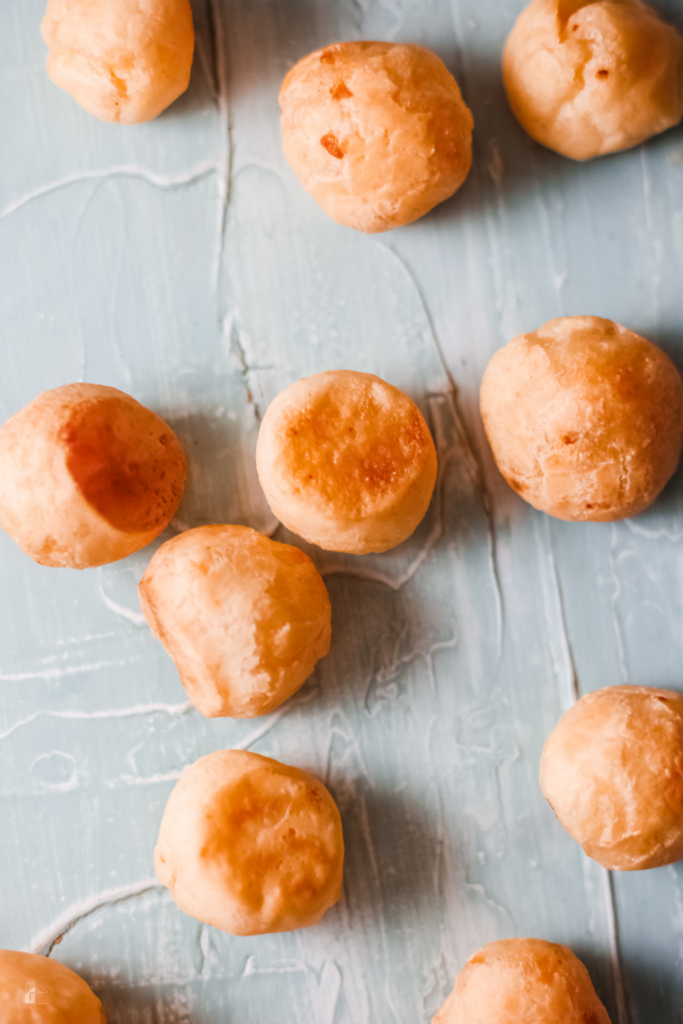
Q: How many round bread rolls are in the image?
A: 11